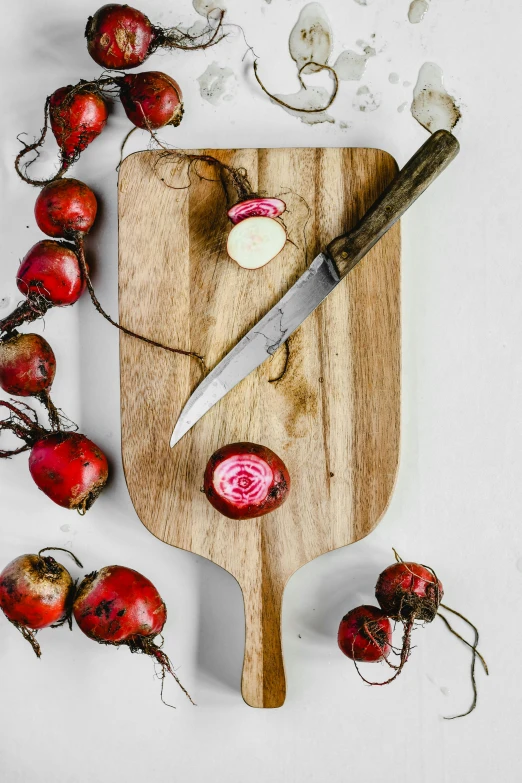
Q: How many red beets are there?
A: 12